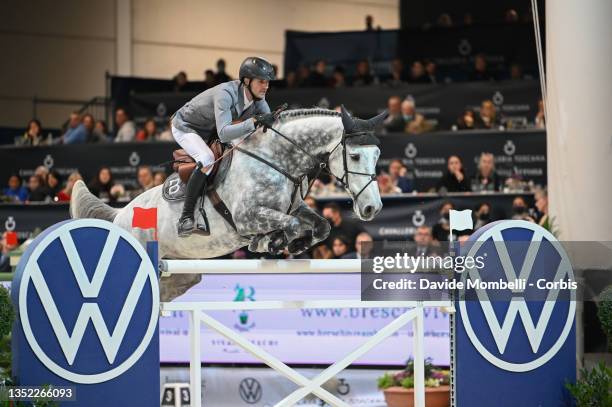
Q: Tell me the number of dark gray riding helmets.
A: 1